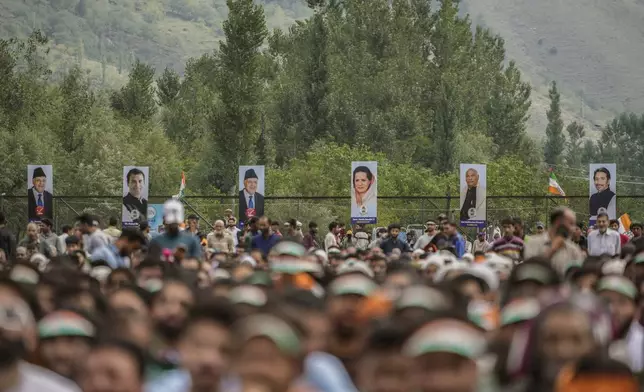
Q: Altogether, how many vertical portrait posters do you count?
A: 6